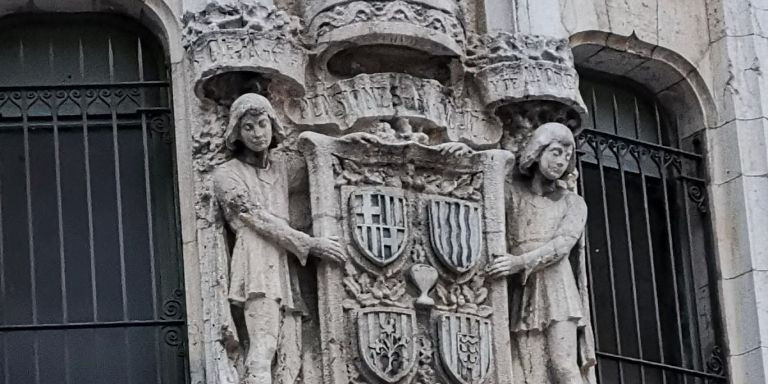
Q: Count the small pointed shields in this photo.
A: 4